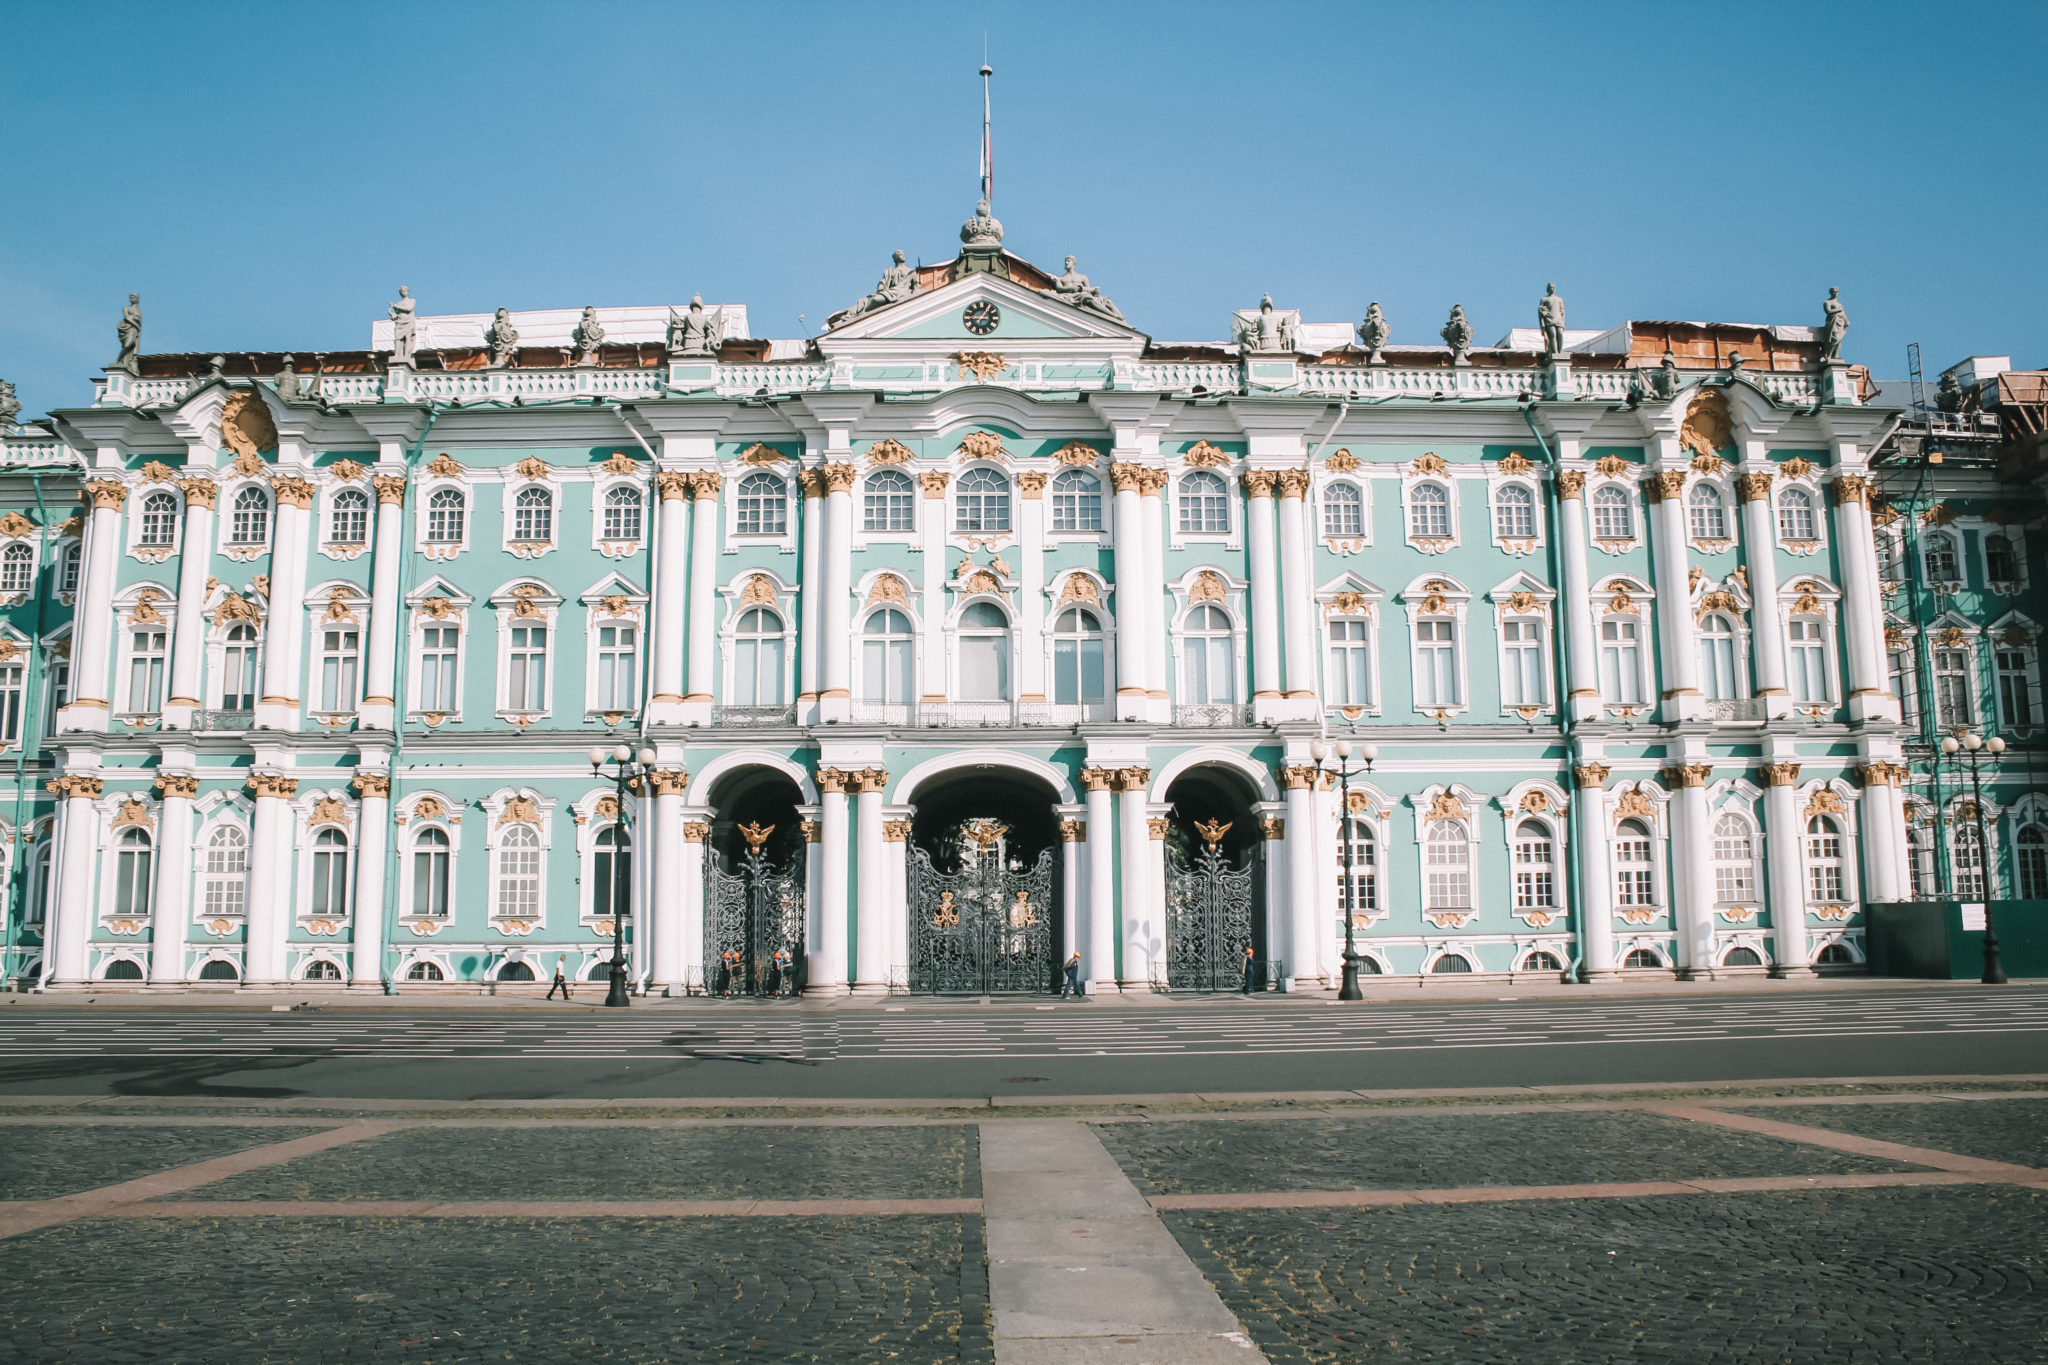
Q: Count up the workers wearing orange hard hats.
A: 6